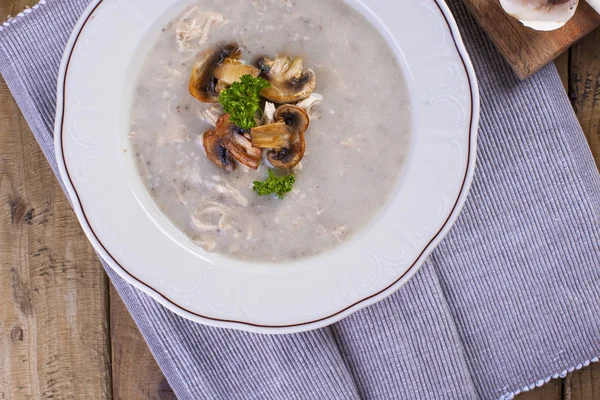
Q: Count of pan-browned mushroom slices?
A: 4